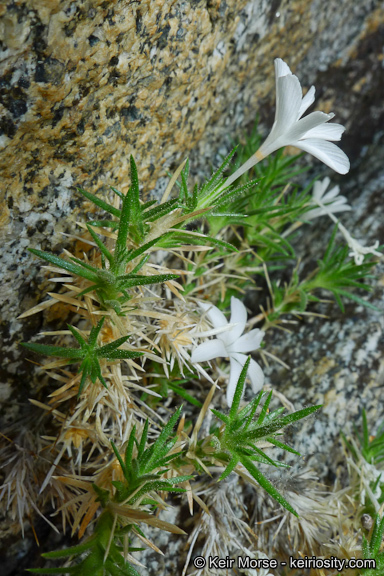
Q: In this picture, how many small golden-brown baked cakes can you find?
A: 0